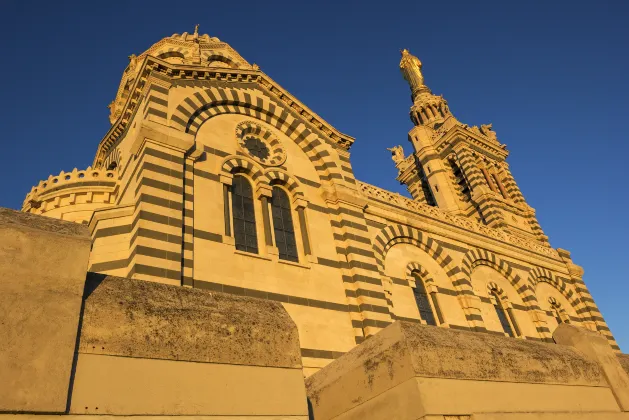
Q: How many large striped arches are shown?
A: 4